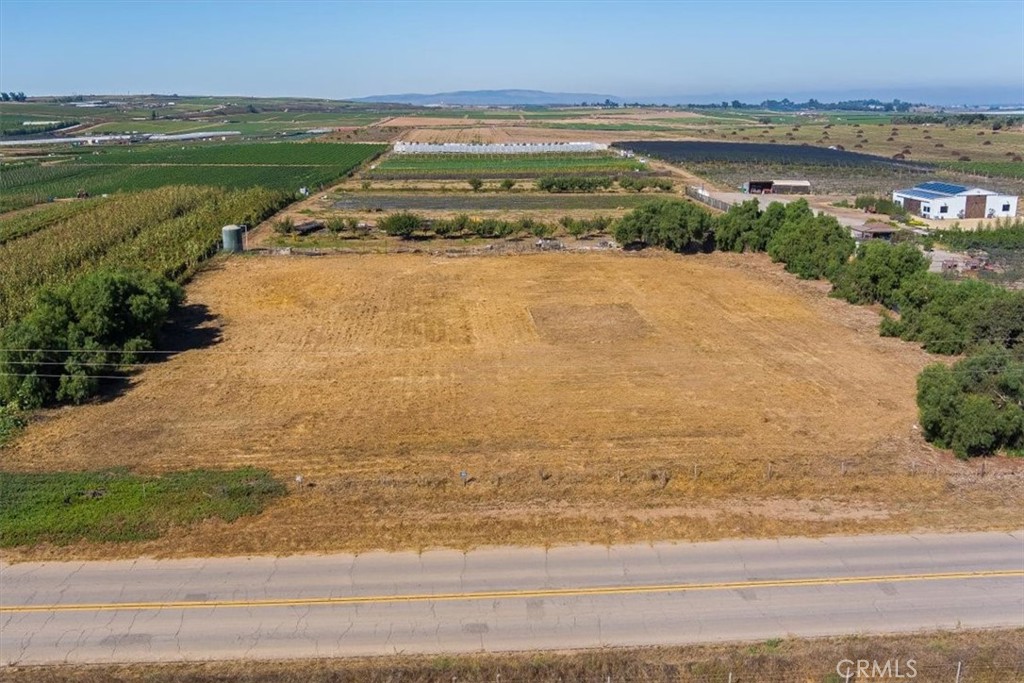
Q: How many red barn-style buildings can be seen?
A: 0